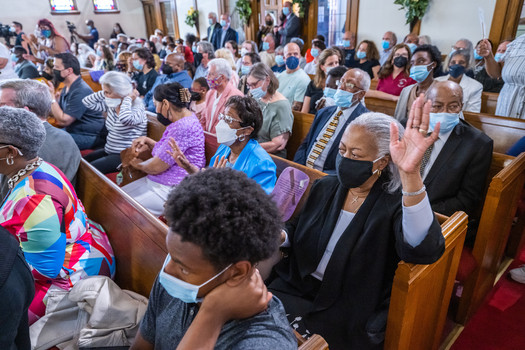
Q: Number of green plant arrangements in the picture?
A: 4